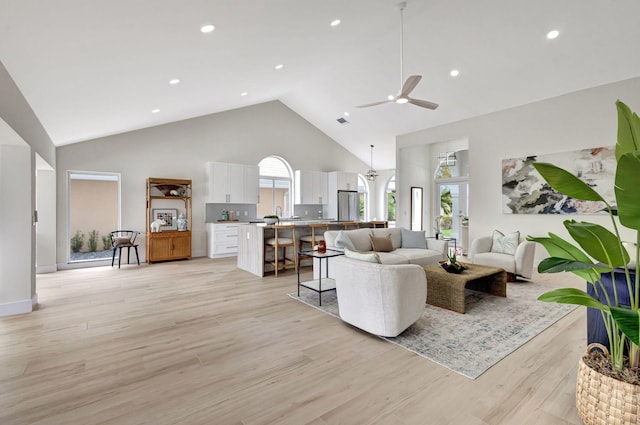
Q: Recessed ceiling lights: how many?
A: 10